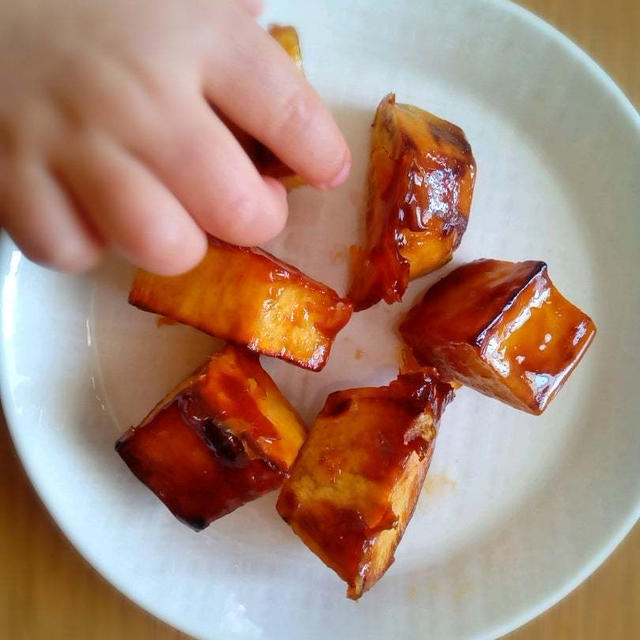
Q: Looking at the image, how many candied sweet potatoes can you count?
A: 6